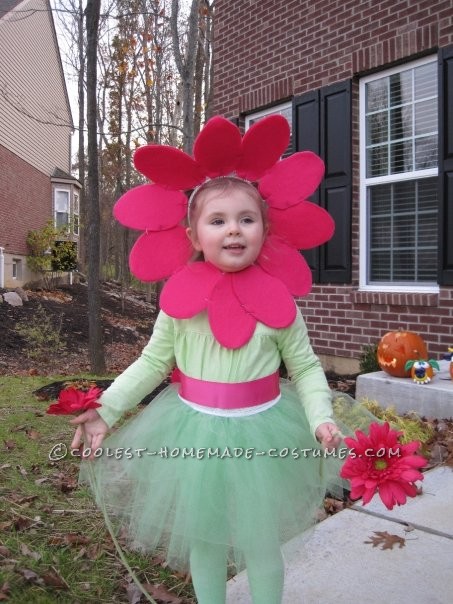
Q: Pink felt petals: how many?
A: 11